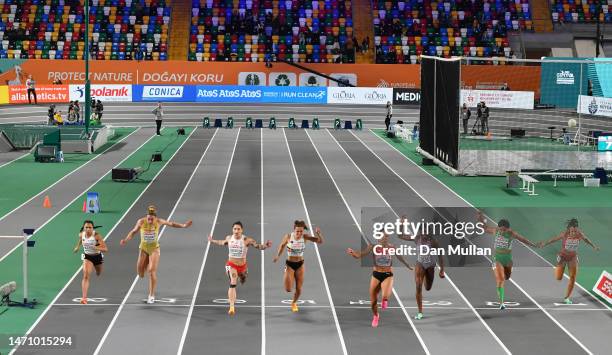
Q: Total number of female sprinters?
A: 8